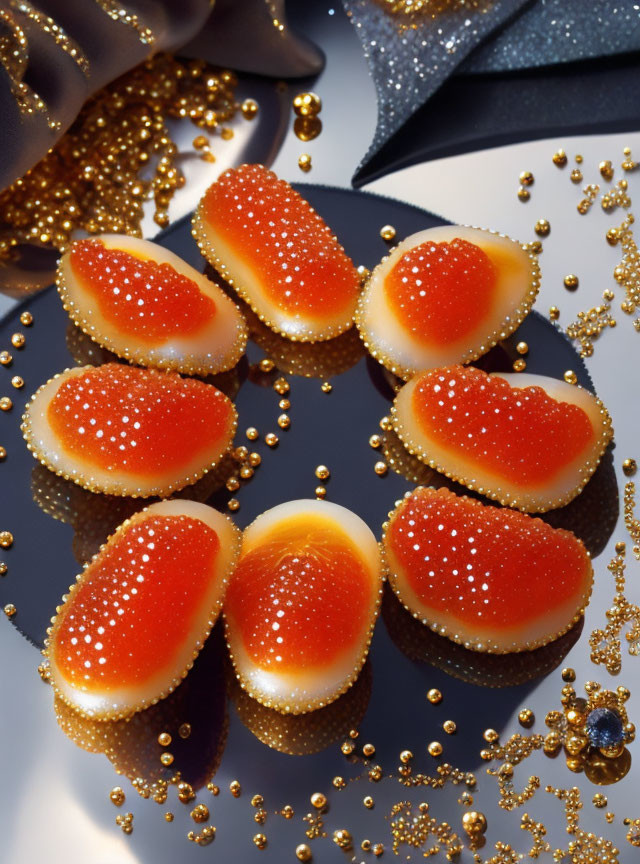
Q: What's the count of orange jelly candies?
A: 8